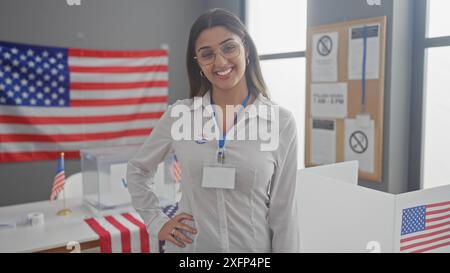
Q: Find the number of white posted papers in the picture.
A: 5